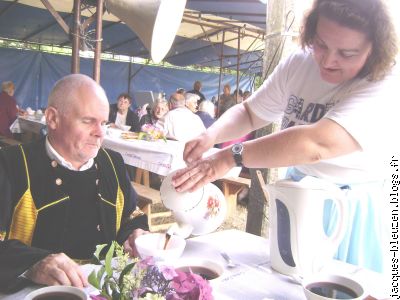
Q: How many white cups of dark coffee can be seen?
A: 3